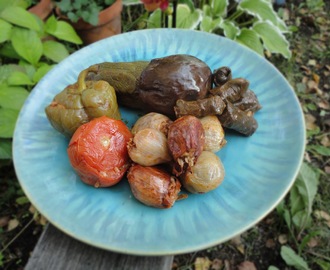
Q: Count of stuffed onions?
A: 6